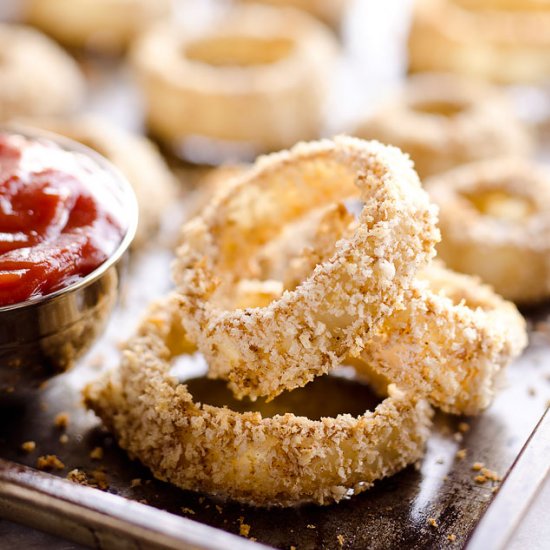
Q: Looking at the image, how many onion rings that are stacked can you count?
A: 3